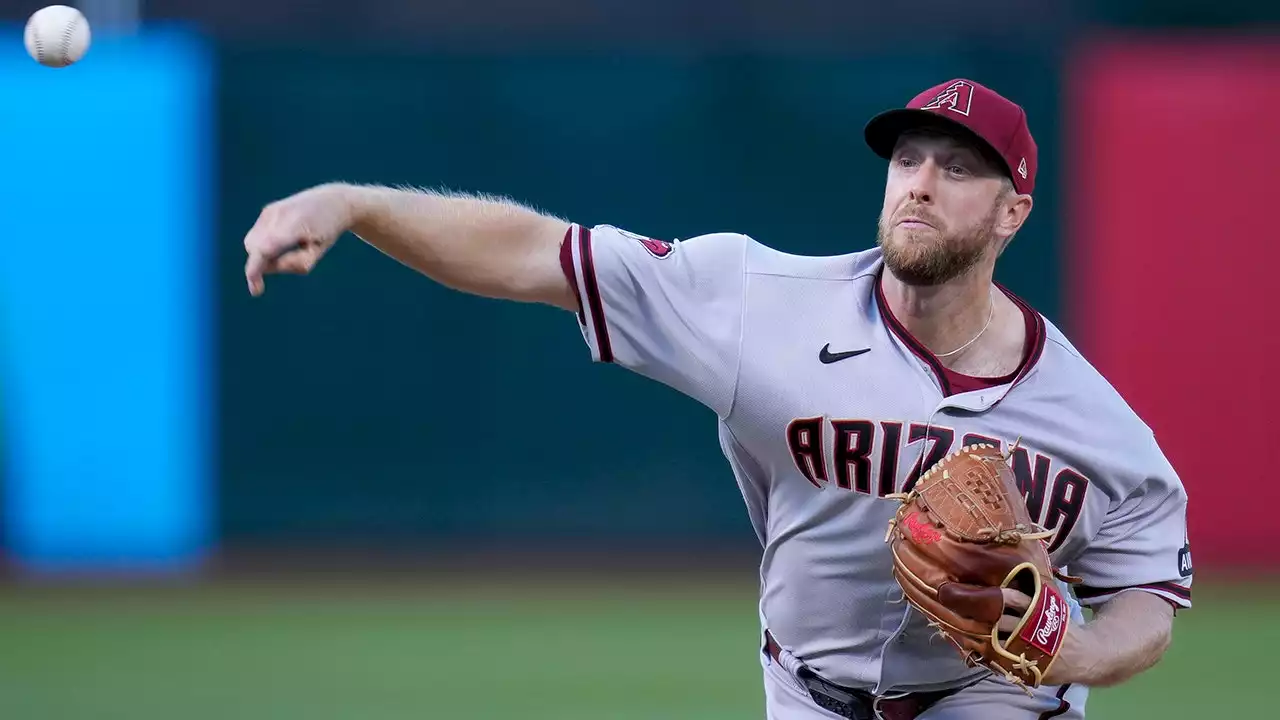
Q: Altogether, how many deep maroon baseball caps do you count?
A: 1